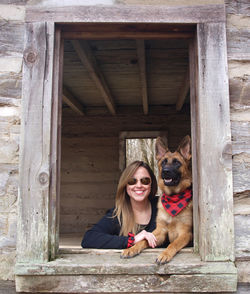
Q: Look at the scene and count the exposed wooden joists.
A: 4